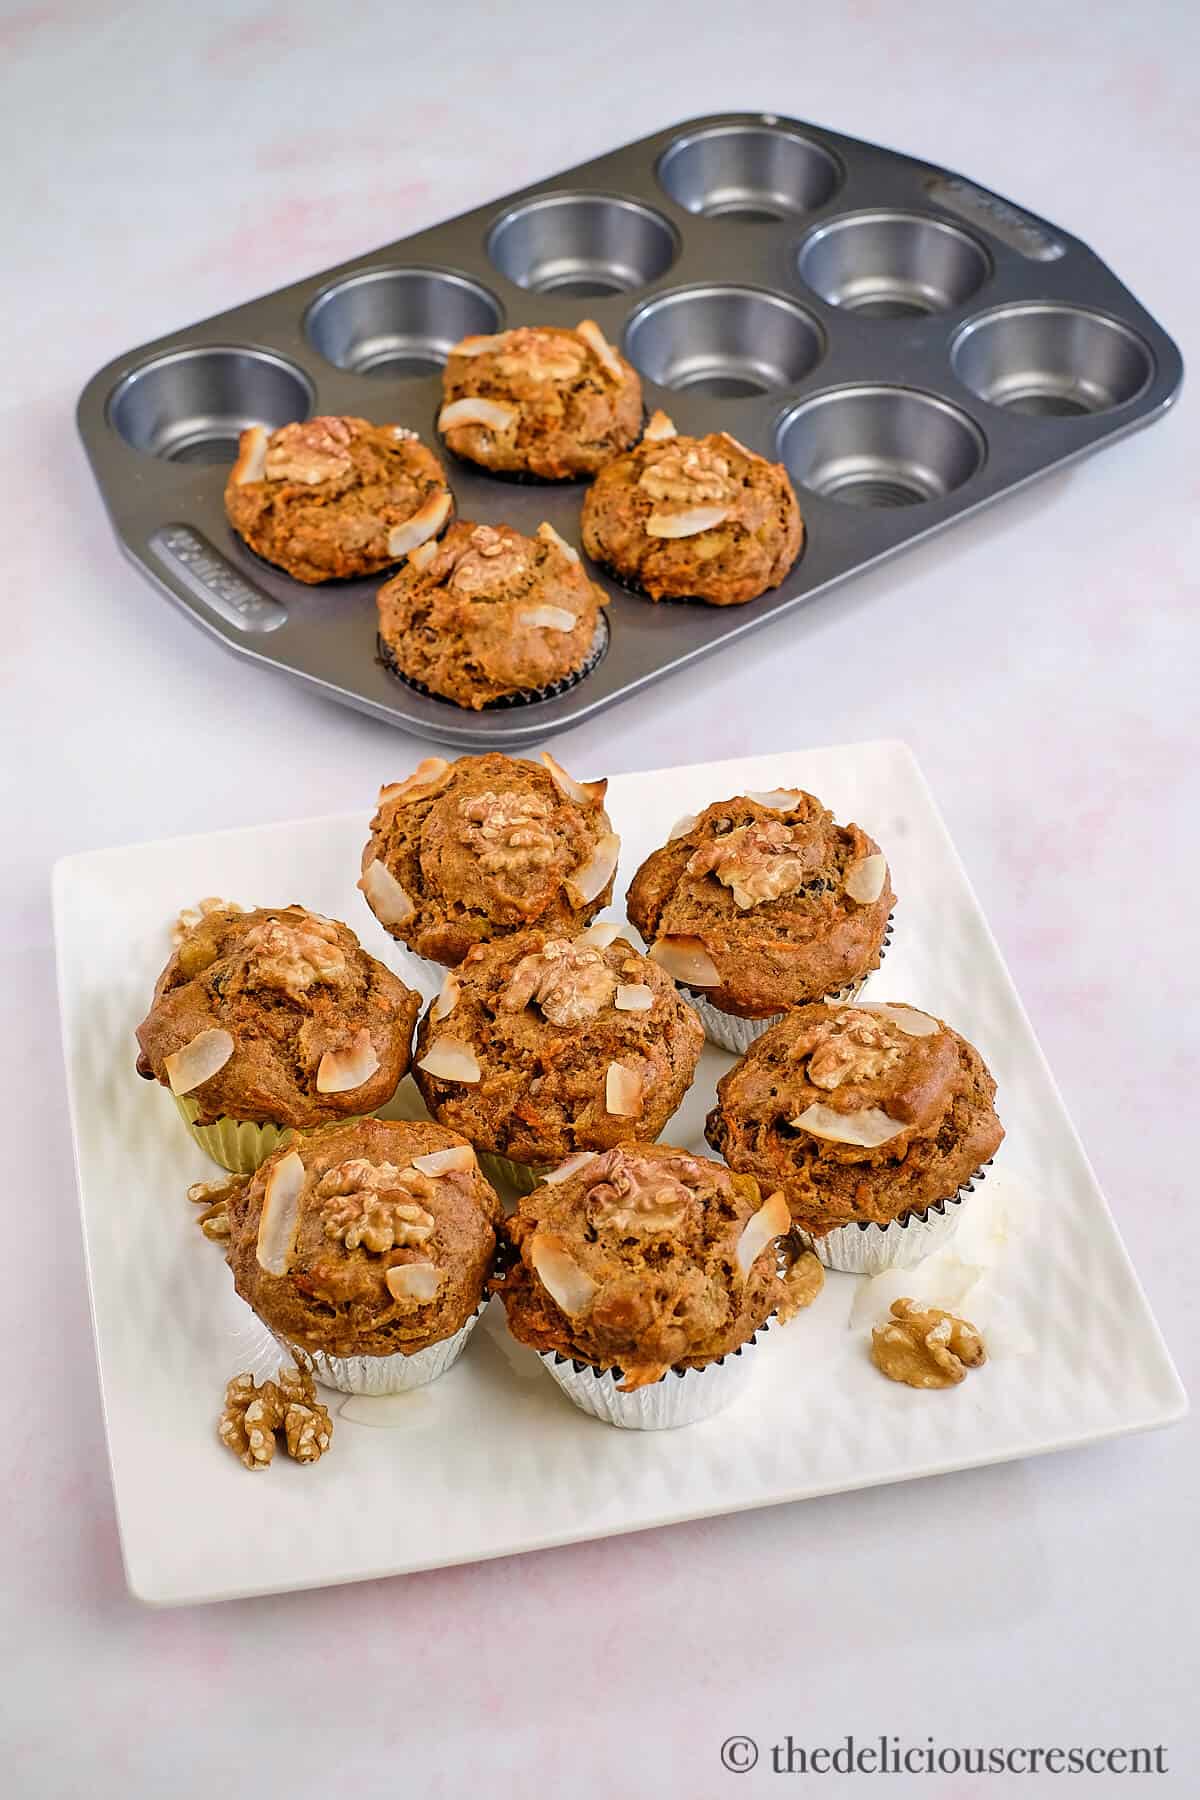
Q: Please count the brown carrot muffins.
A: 11